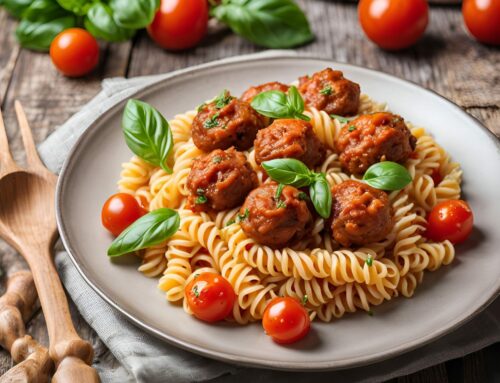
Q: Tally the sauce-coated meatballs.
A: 8